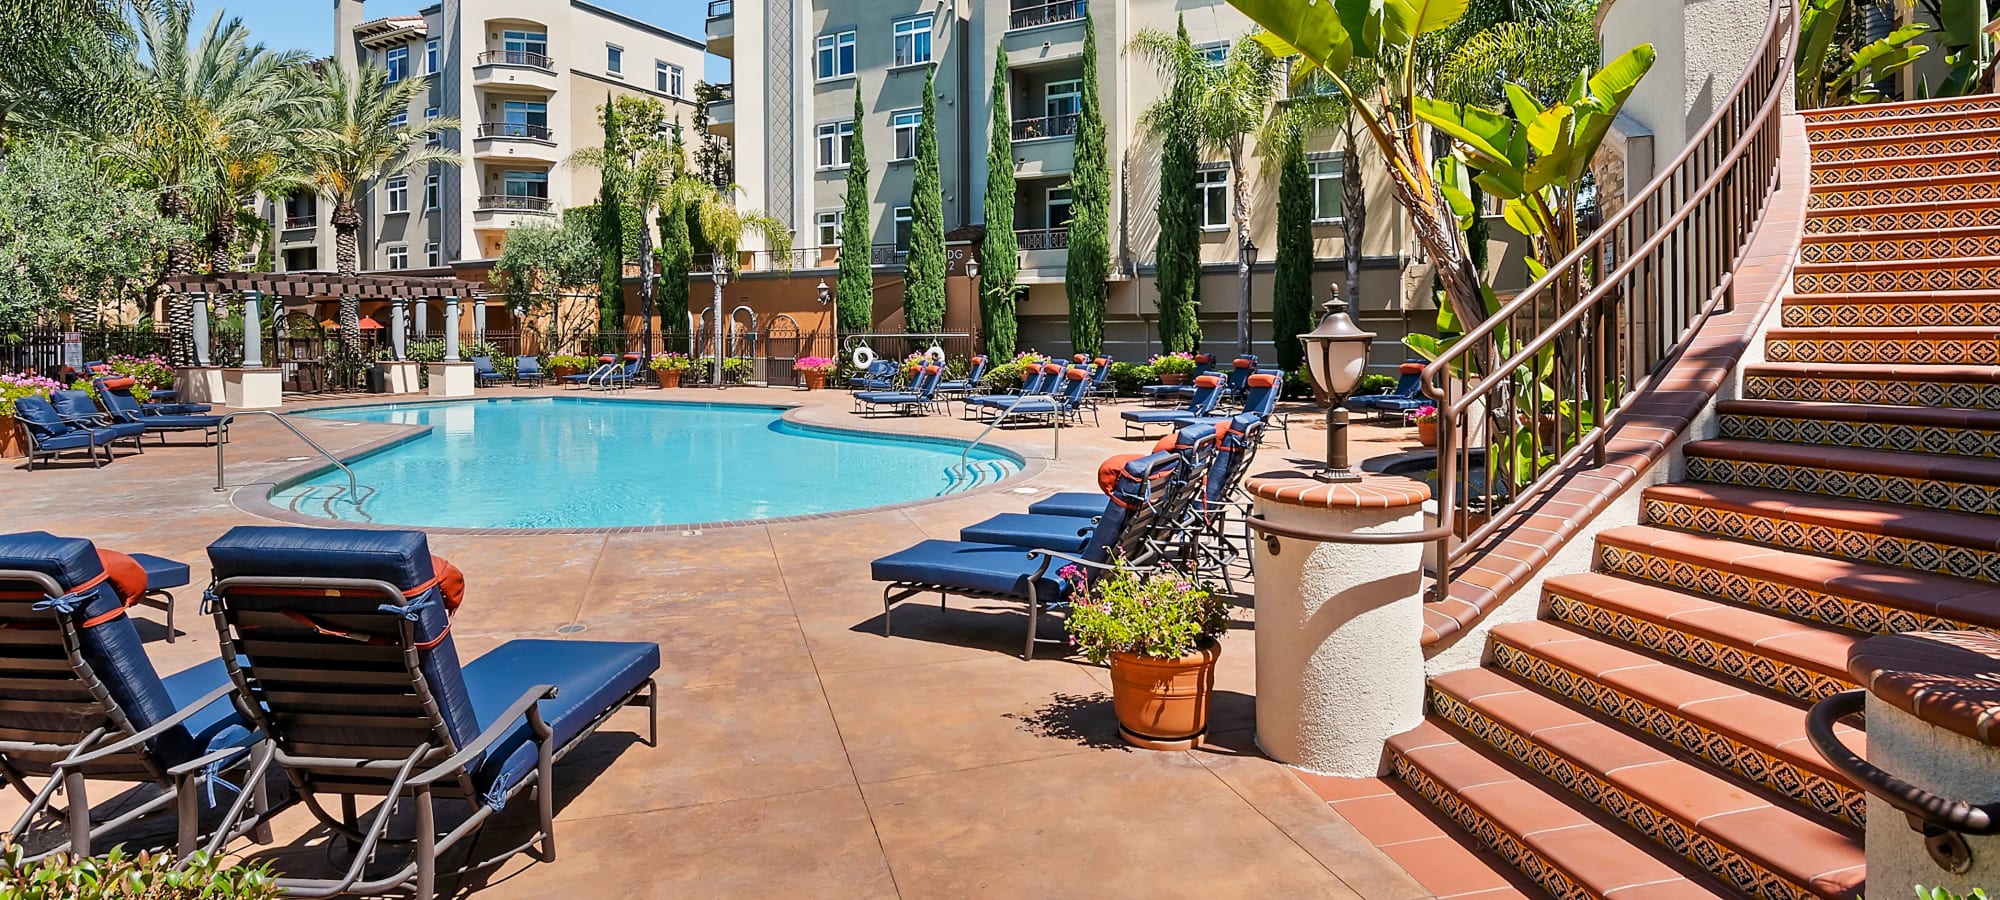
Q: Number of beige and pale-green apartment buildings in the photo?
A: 2